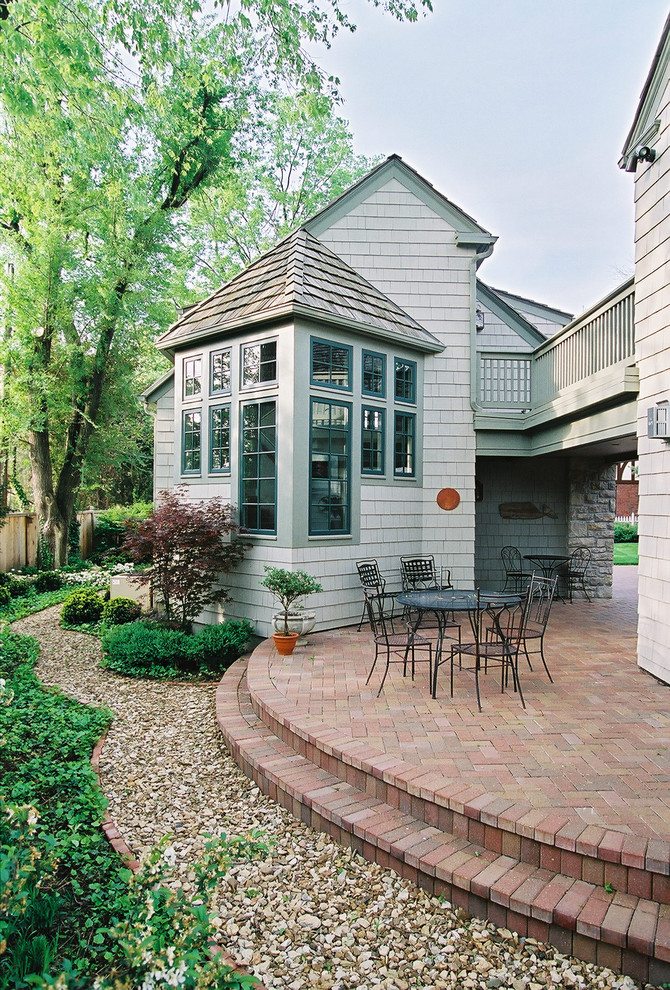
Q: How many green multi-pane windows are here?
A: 12